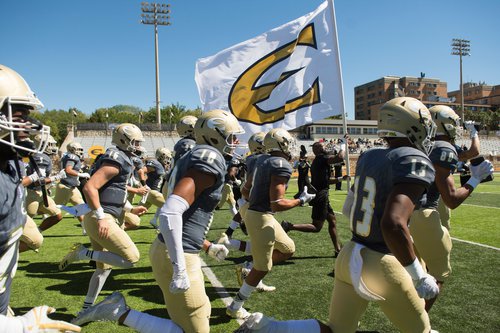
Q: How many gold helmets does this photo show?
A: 11